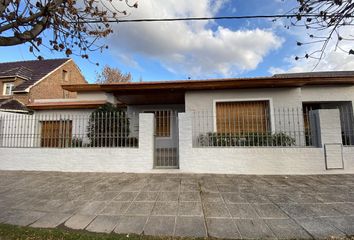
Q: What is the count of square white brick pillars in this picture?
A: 3